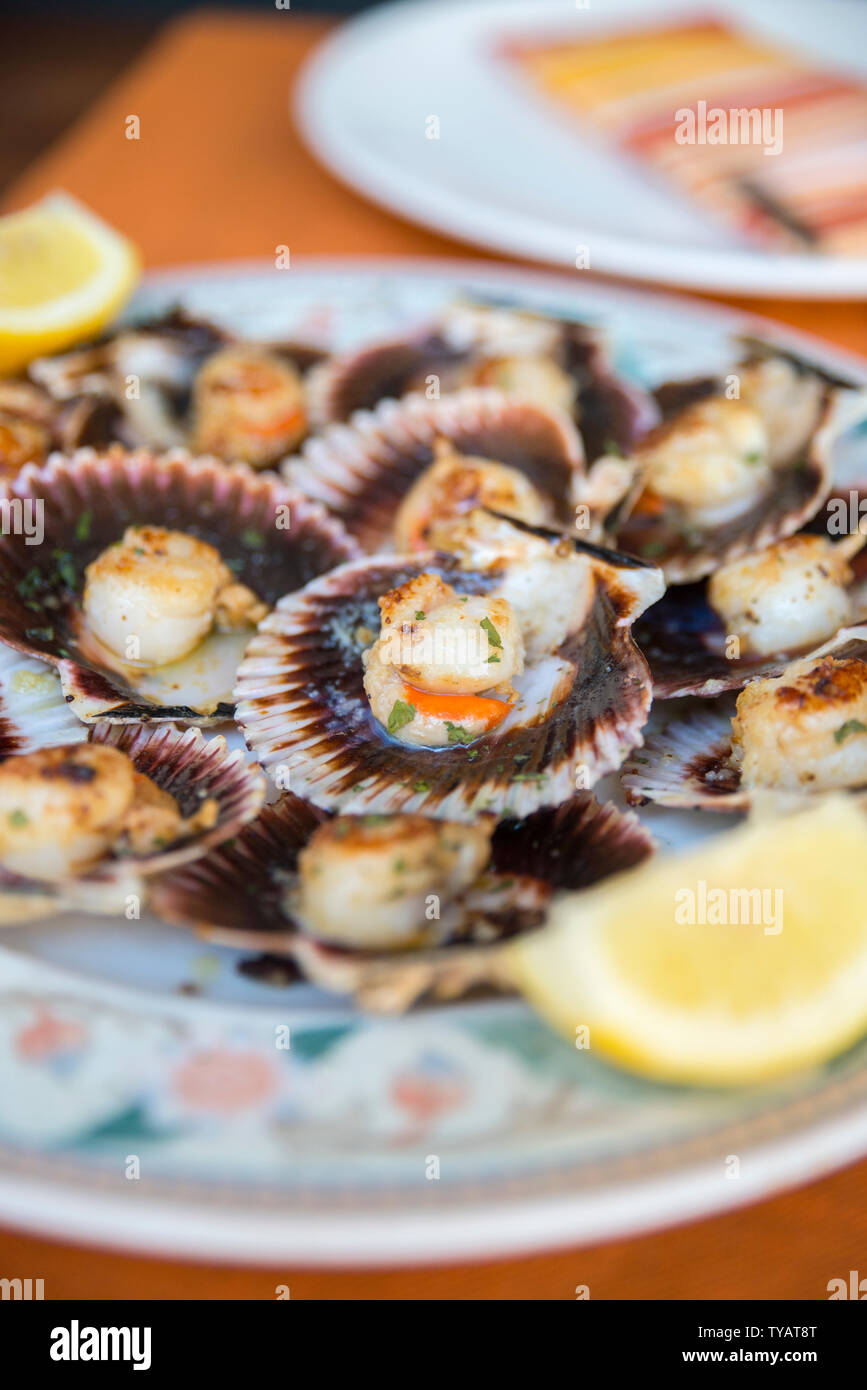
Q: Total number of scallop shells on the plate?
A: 11